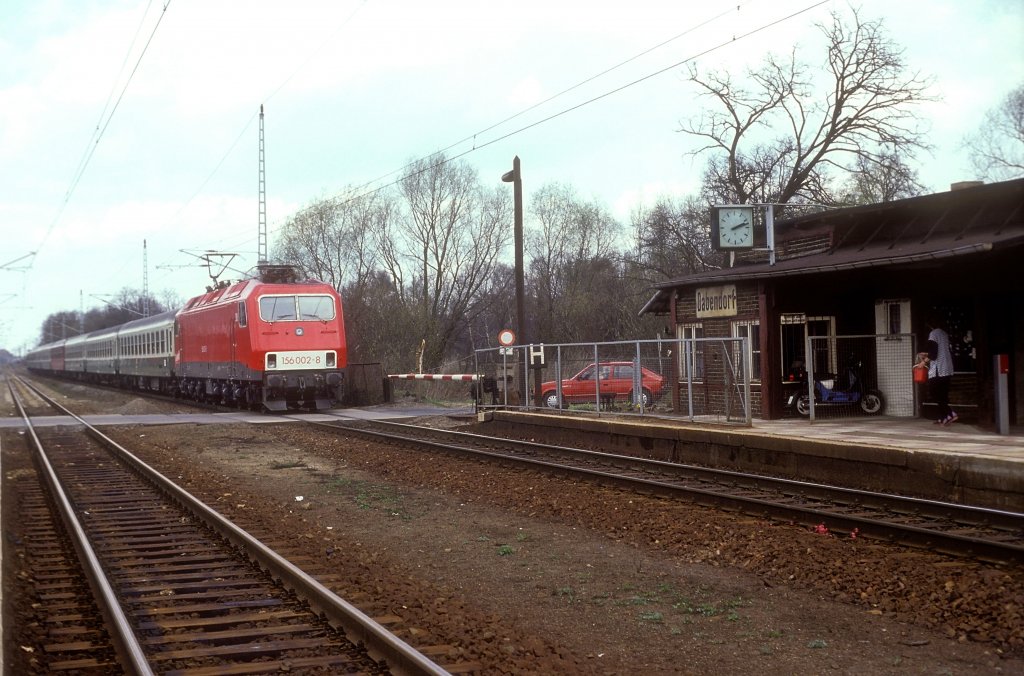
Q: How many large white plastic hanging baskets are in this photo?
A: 0